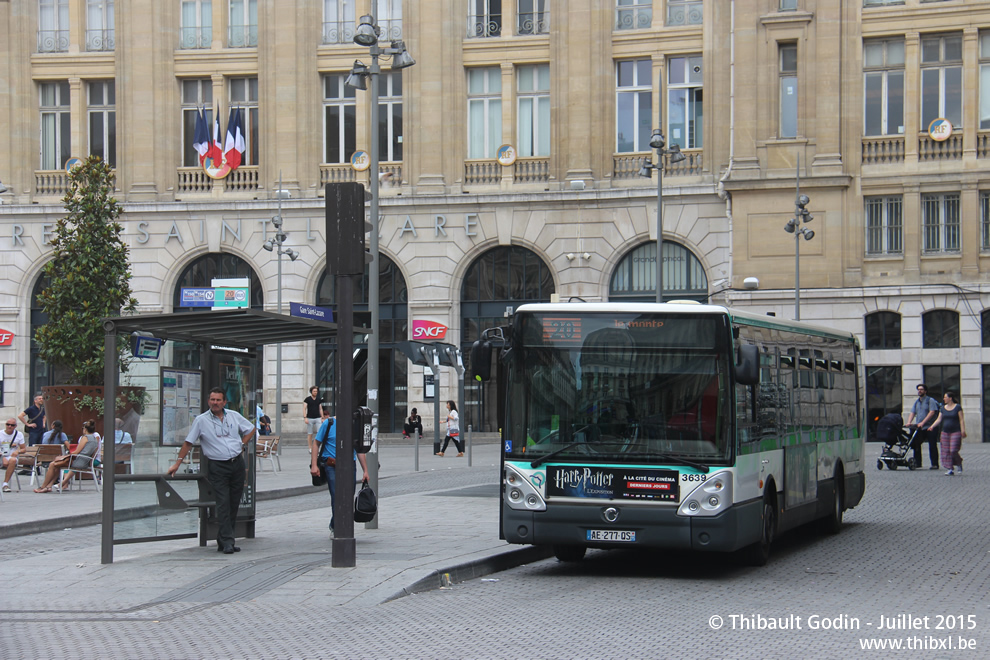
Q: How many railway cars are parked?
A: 0